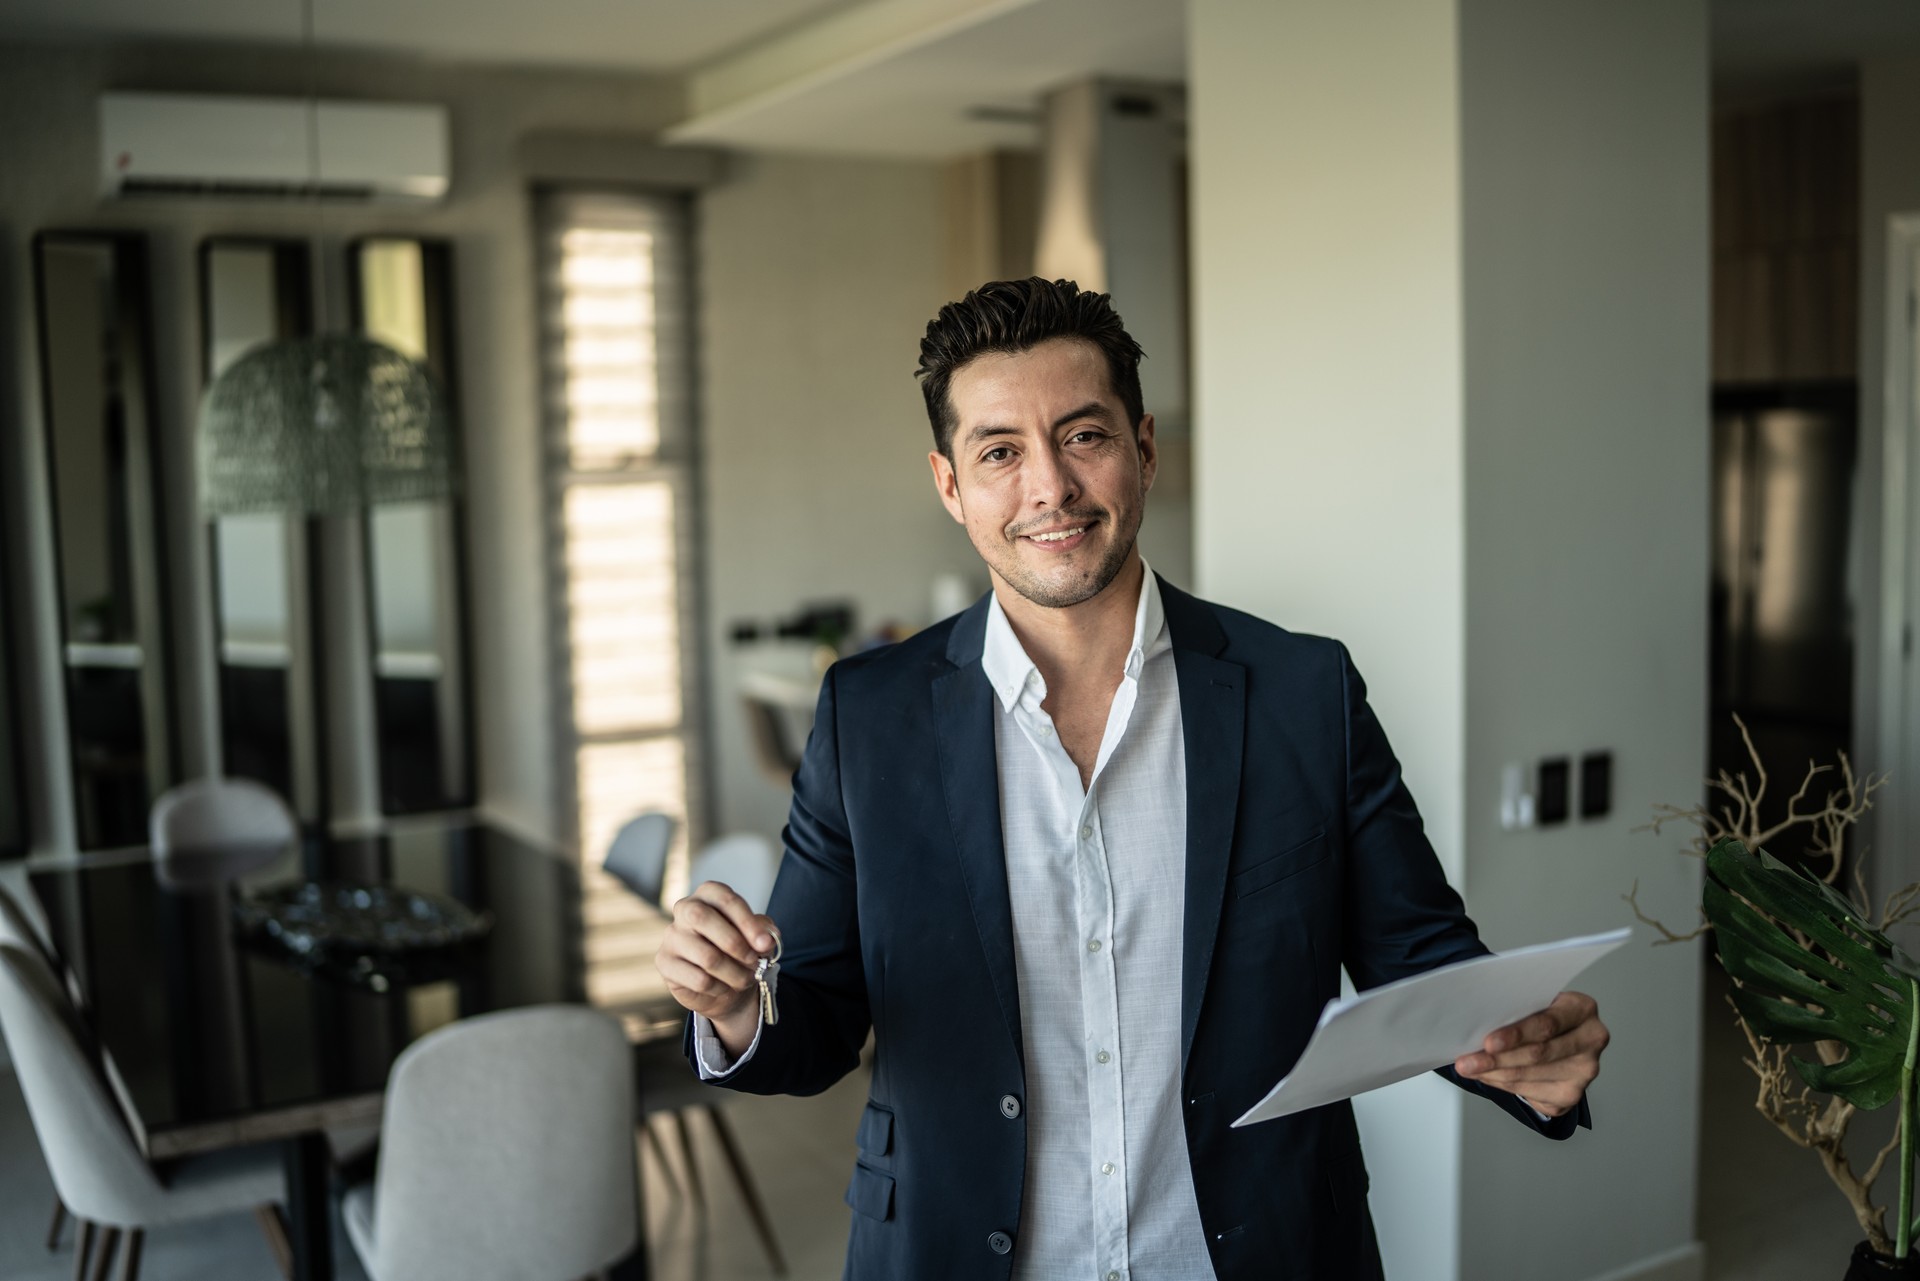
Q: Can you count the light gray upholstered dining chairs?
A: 6